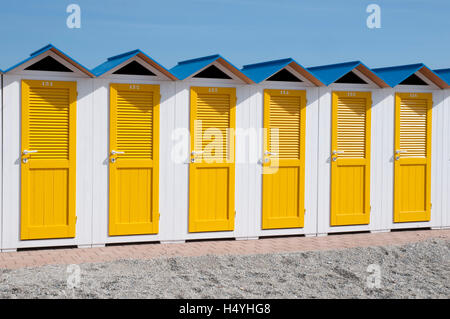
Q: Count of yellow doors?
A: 6